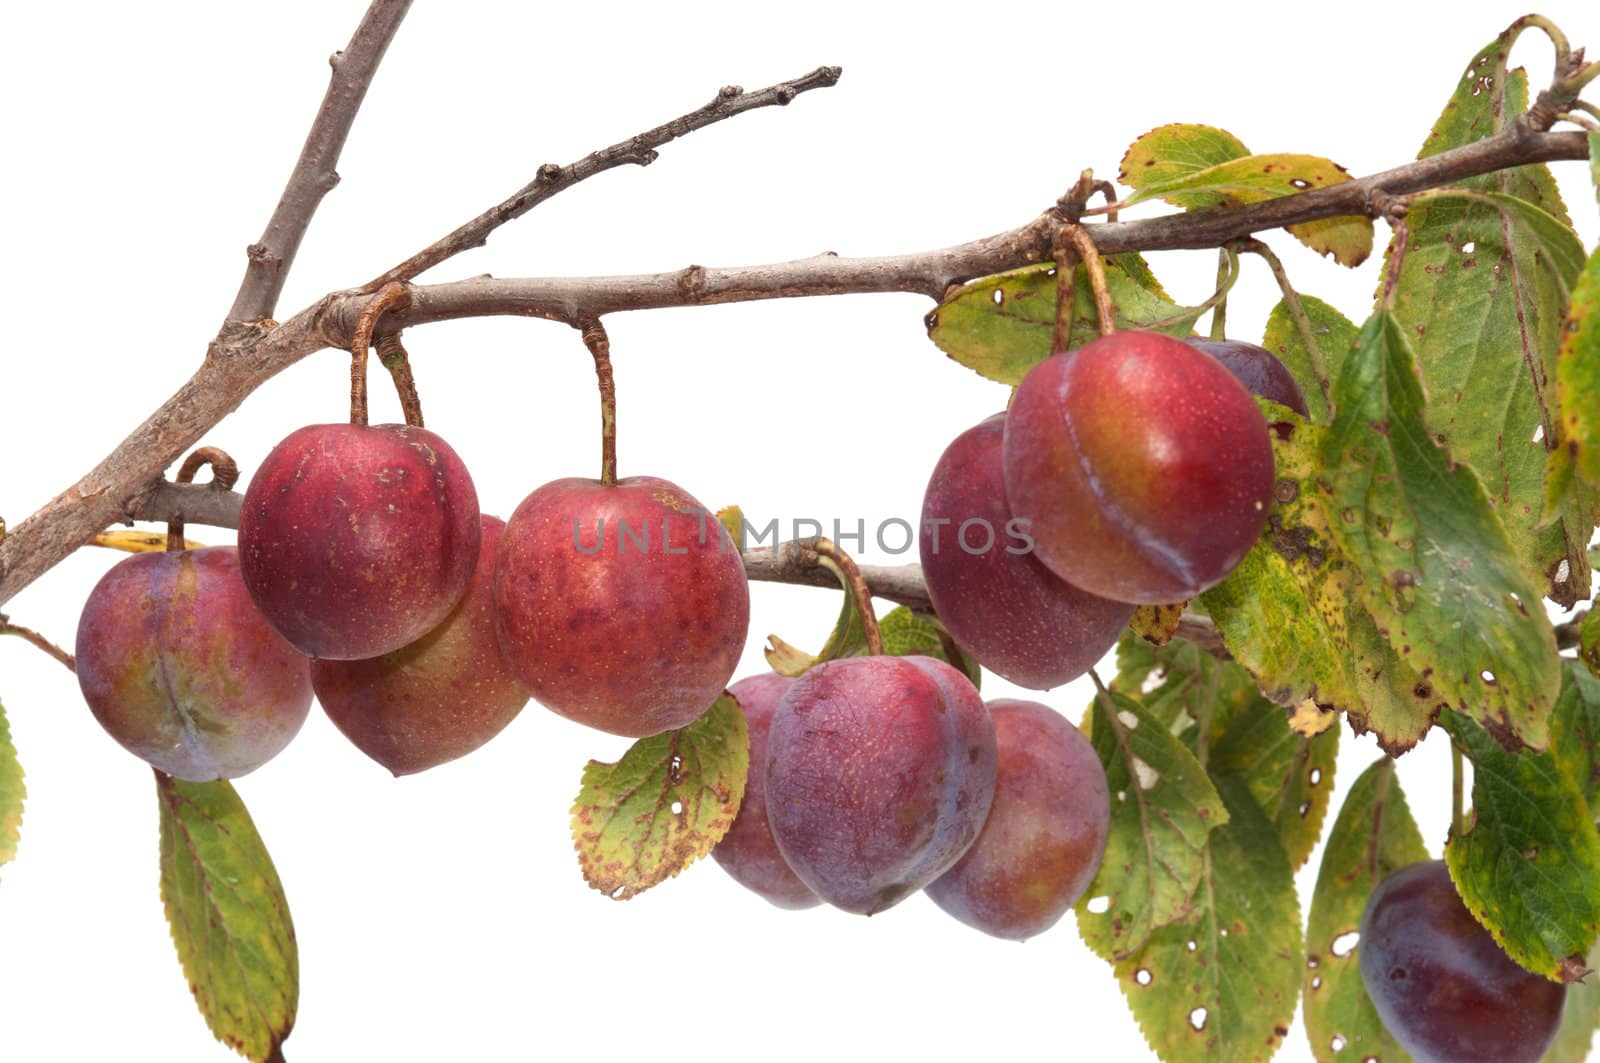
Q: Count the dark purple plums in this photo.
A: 2